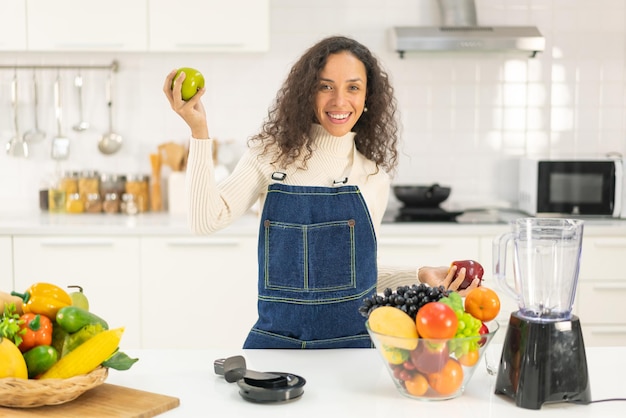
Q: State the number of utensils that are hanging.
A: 5